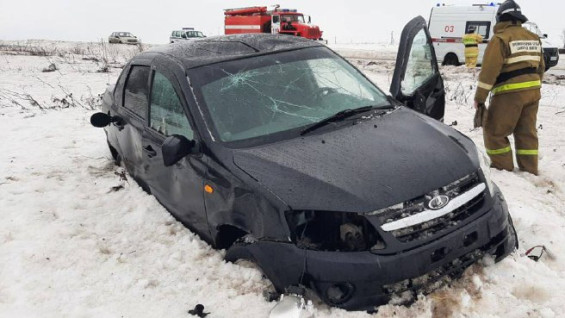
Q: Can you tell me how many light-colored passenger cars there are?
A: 2